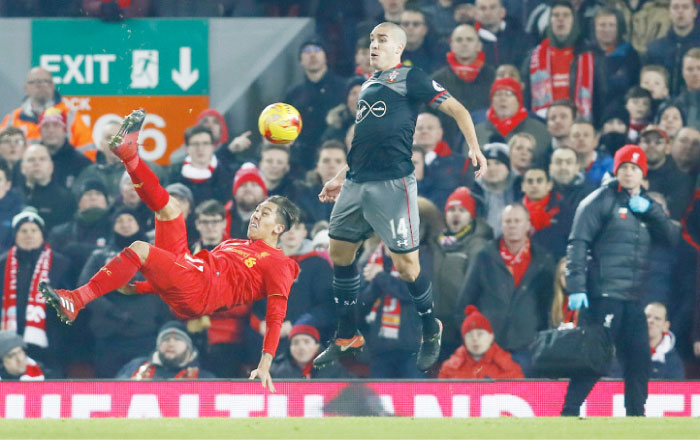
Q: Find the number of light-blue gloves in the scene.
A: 2